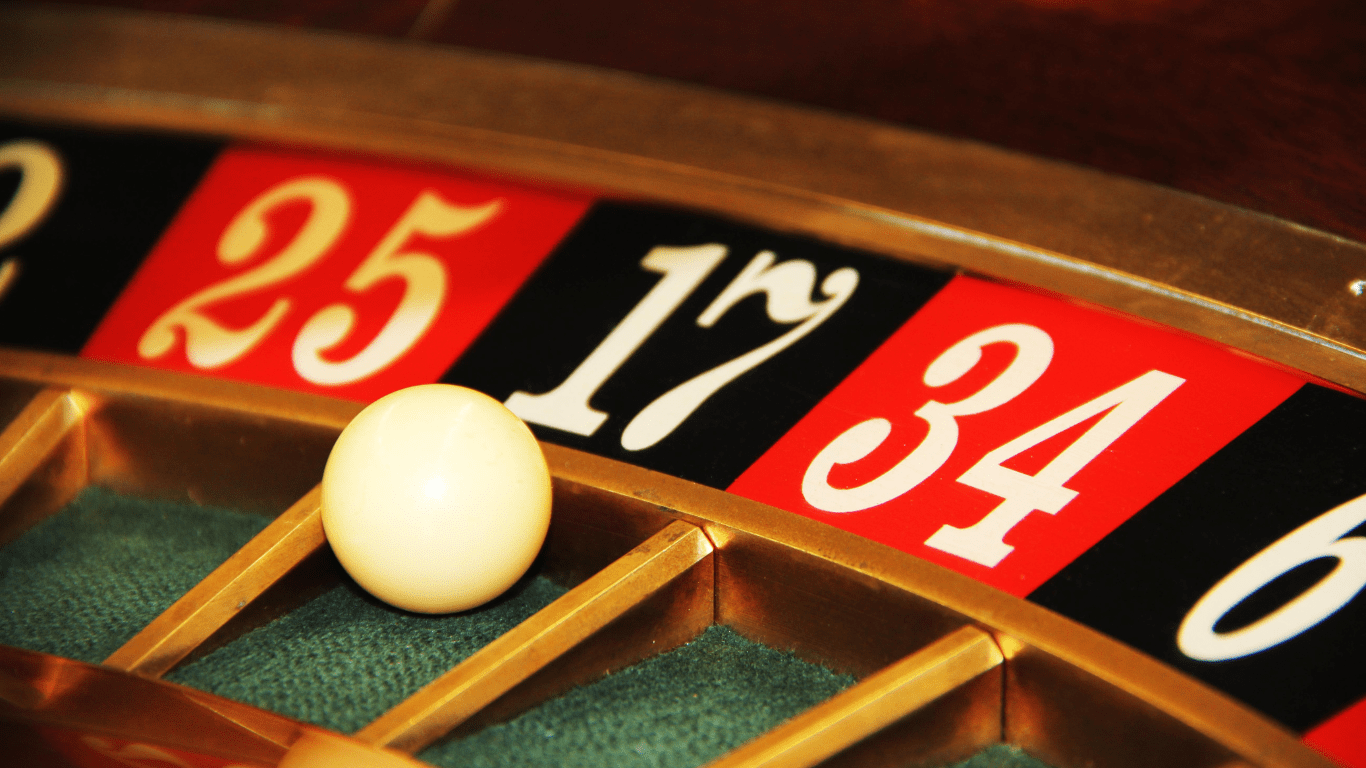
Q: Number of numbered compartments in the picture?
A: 5